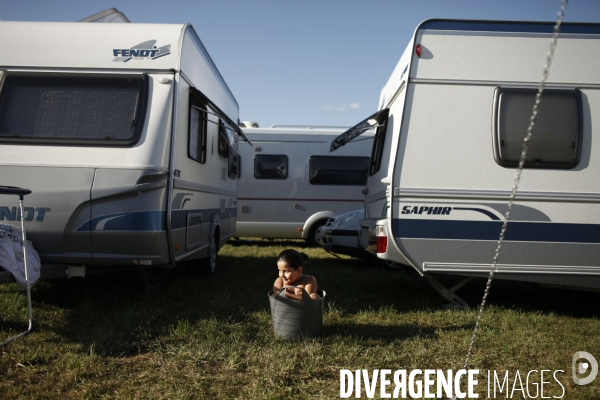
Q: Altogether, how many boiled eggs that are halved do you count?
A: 0